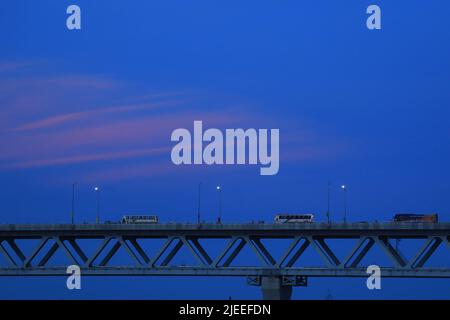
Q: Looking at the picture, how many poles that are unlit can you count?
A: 3